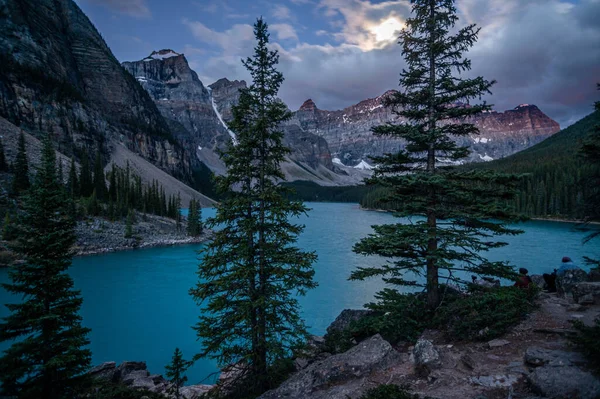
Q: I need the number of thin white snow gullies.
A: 1